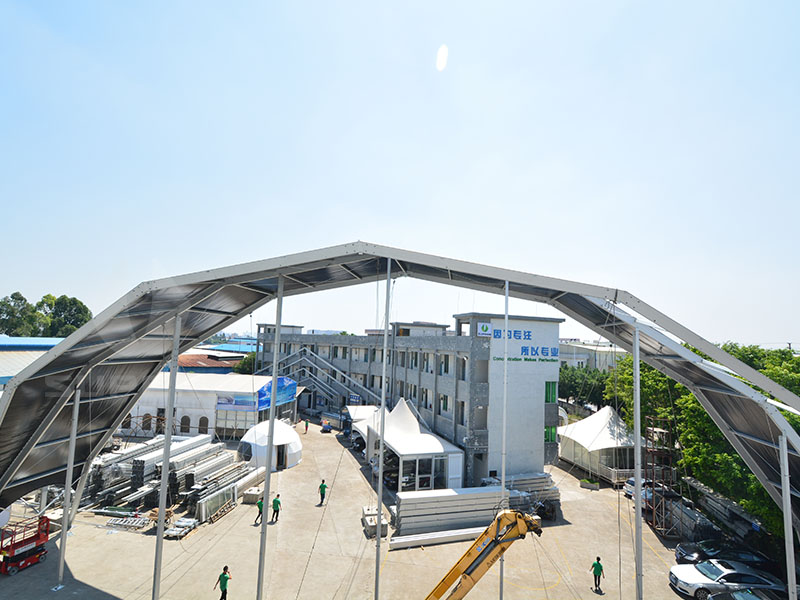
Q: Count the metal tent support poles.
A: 7